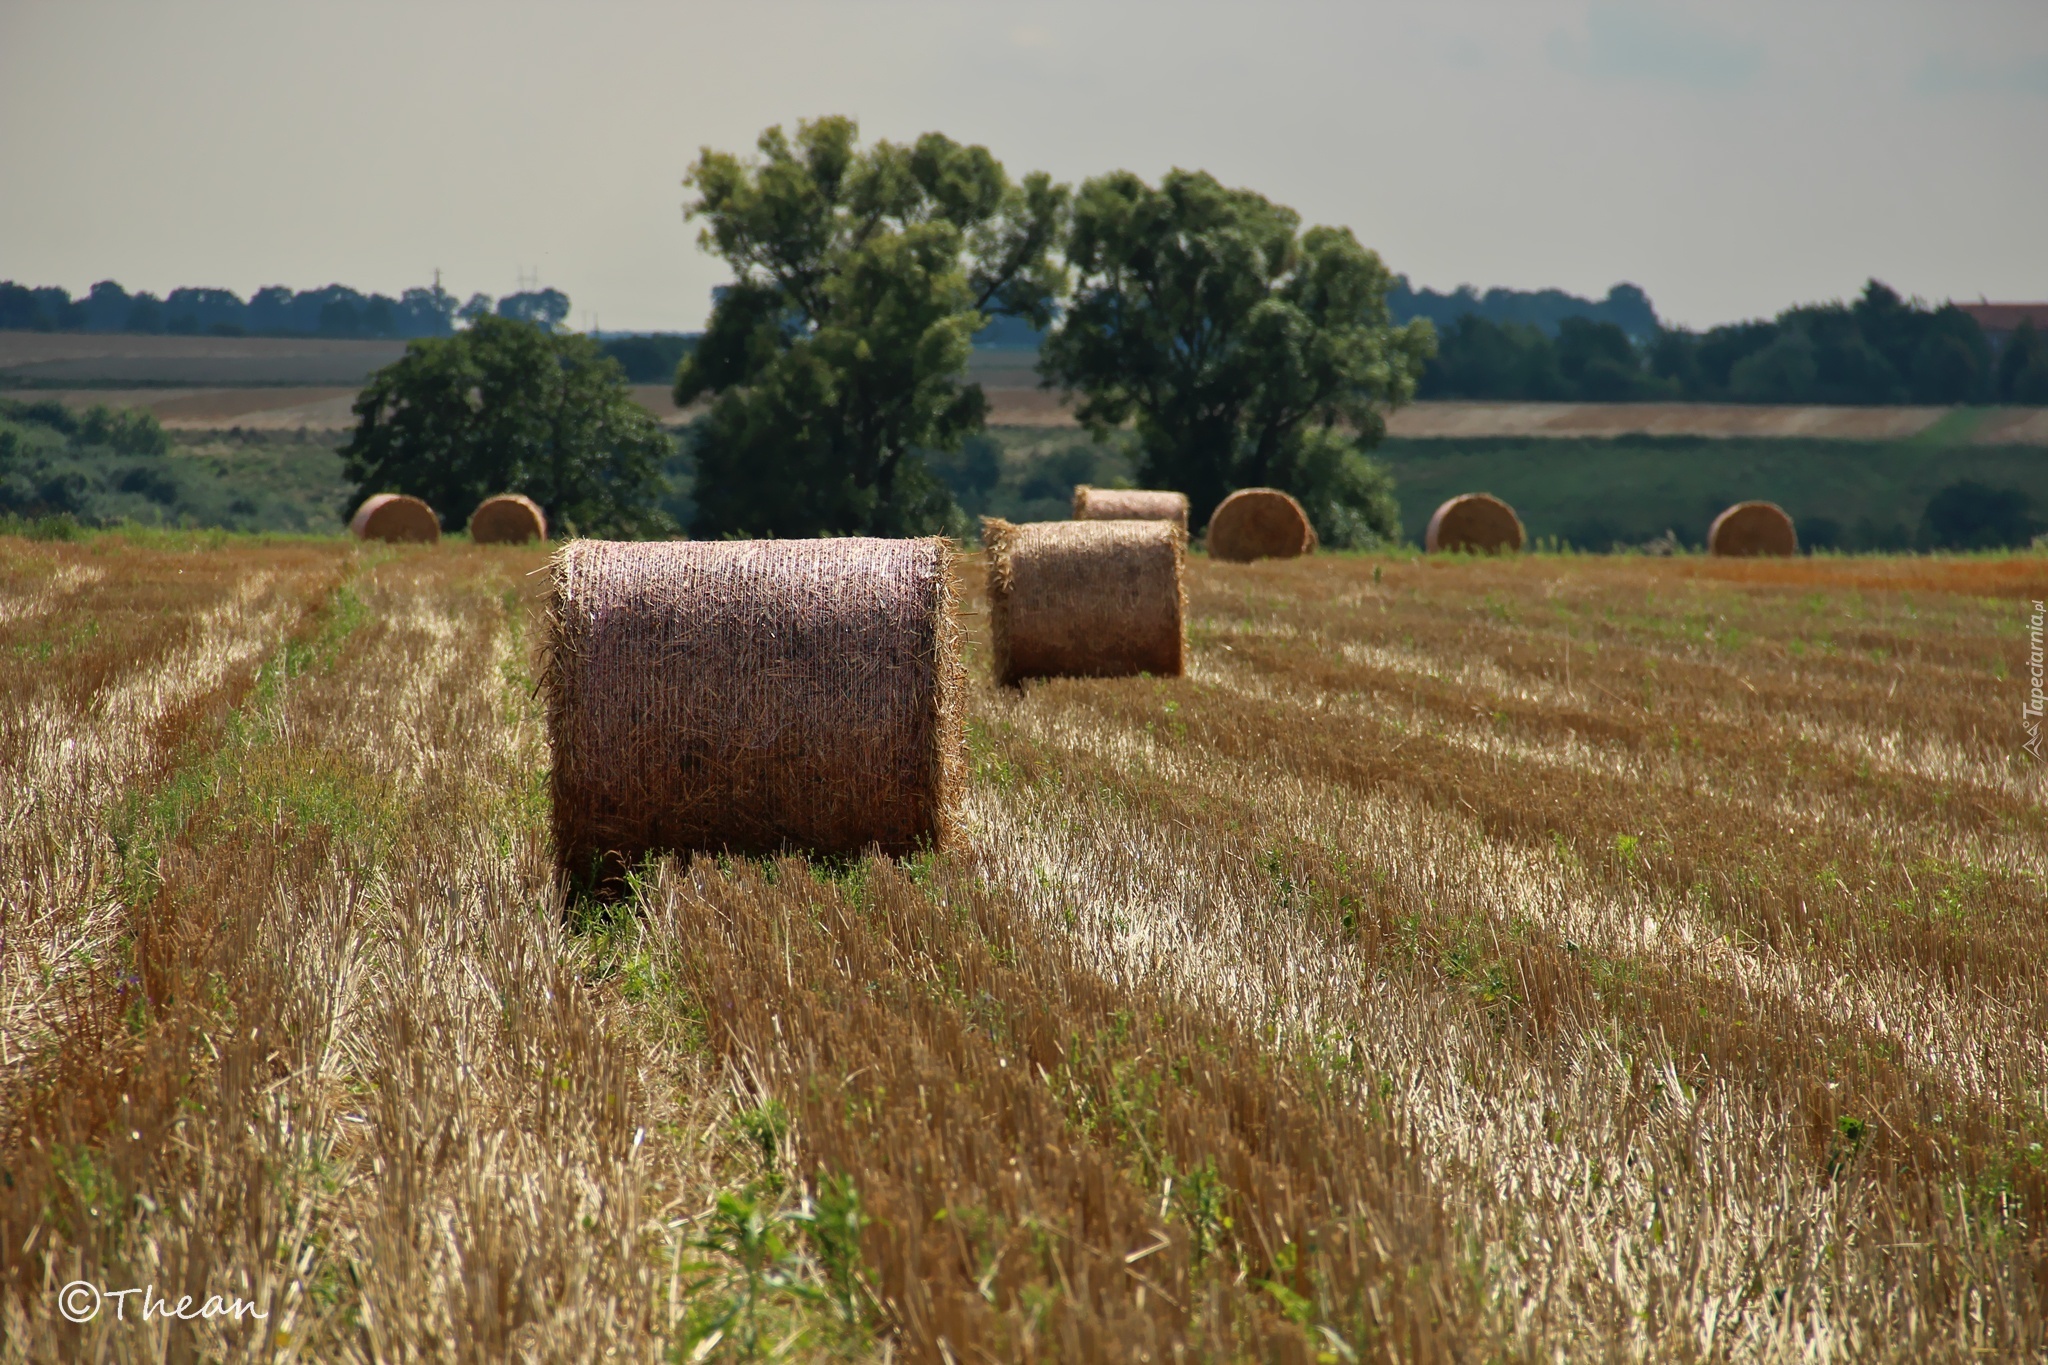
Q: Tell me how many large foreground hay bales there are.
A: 2